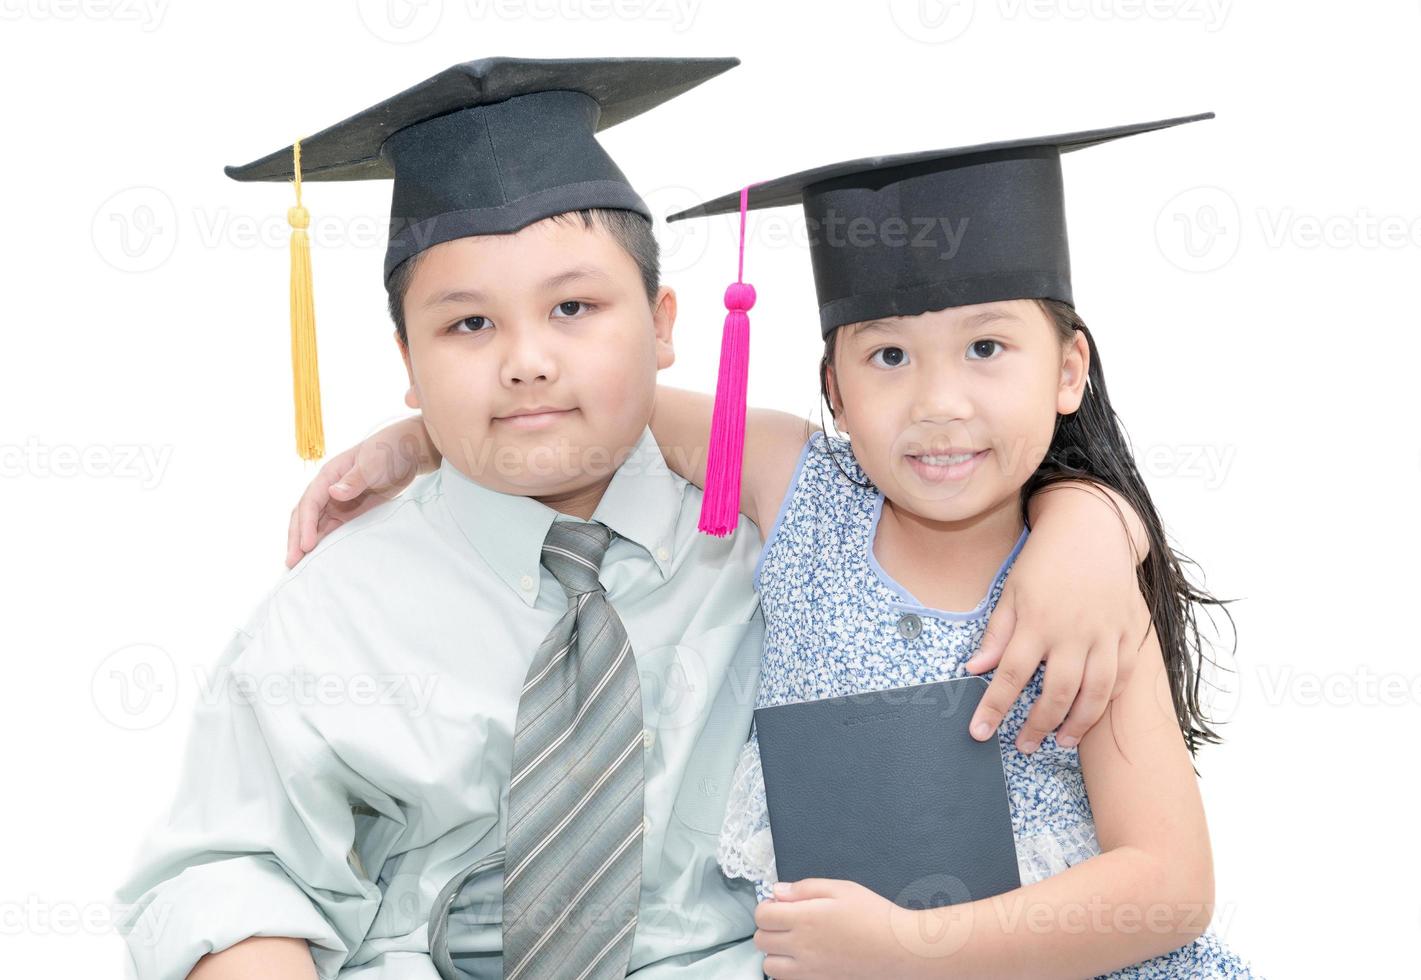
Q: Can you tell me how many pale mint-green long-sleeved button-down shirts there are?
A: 1